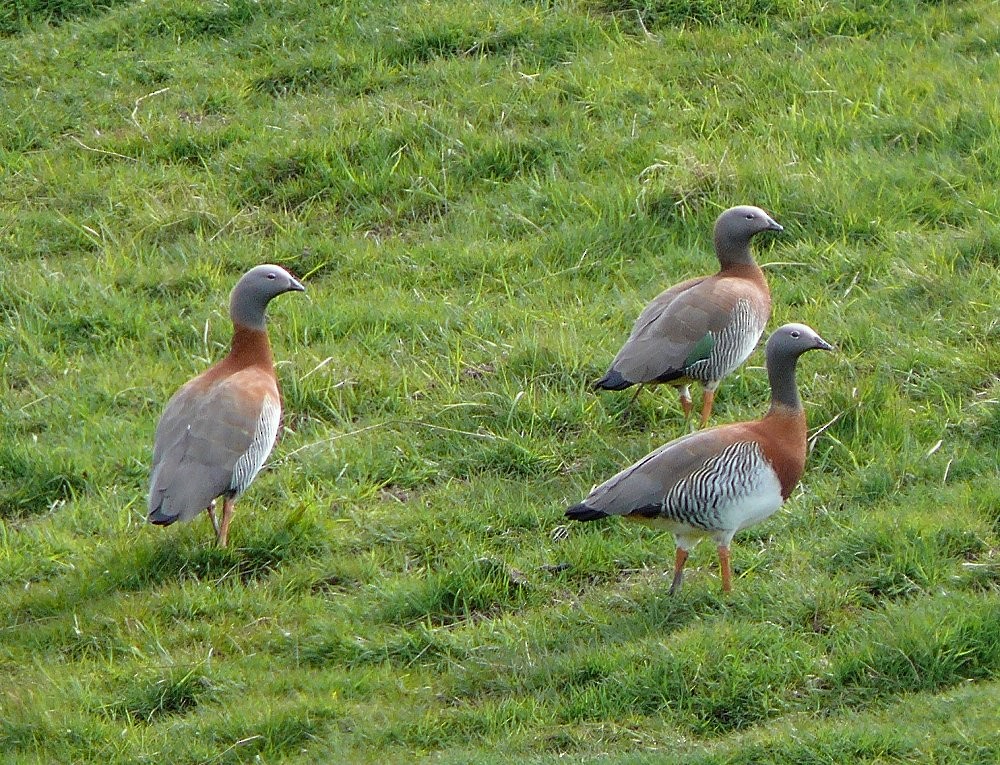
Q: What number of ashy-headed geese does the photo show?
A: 3